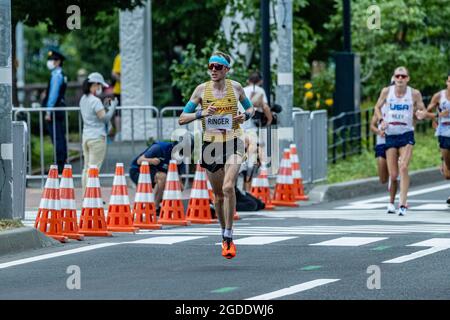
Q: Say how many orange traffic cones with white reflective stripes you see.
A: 11